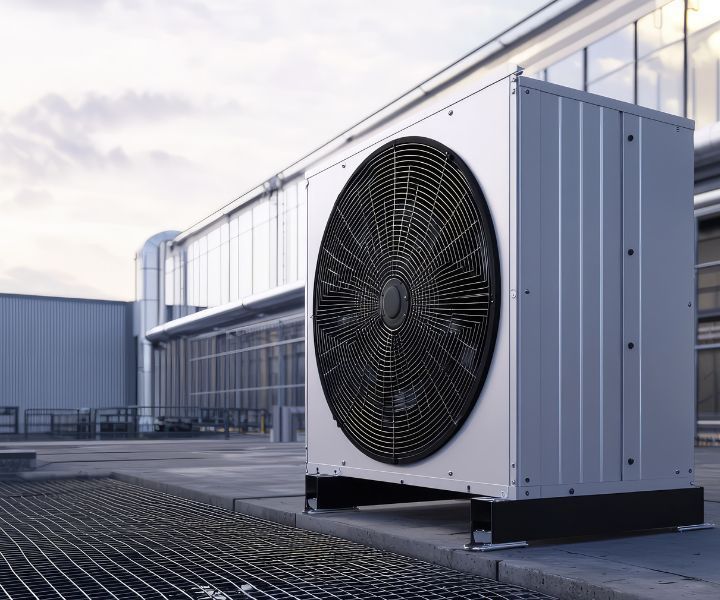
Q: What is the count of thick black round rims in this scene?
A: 1